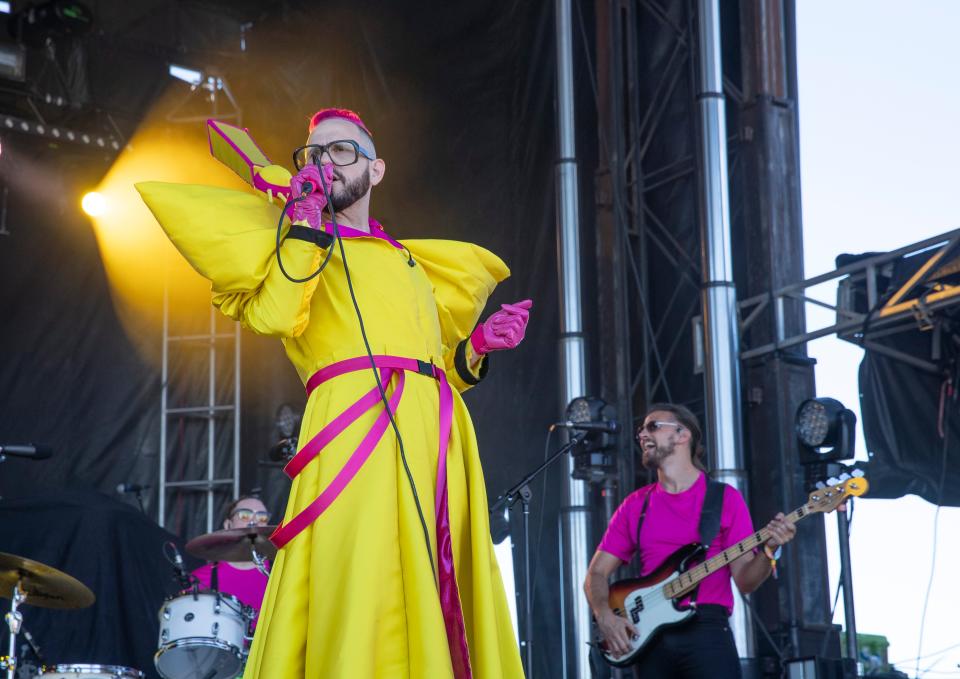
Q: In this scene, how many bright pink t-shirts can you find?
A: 2